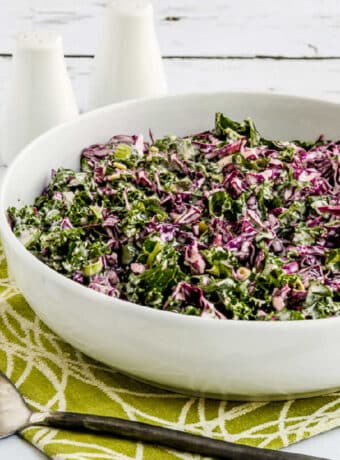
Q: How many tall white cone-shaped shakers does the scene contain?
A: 2